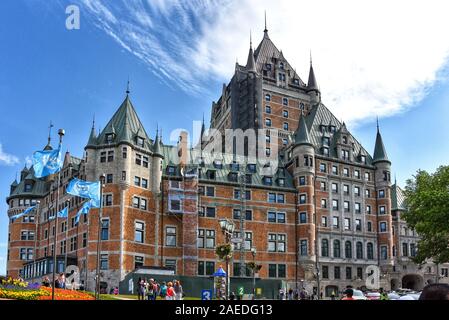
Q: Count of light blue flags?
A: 5